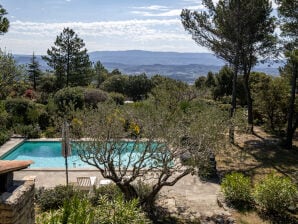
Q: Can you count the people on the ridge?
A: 0